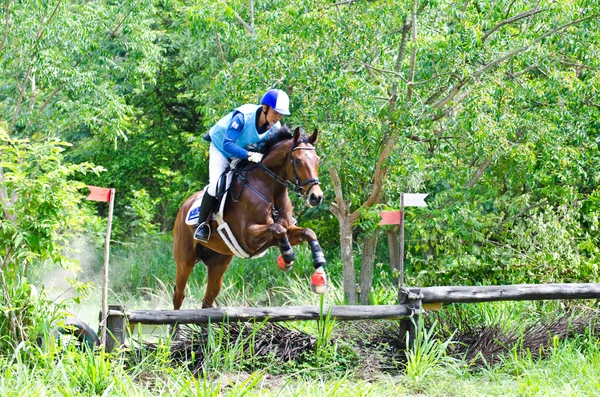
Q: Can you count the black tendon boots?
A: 2